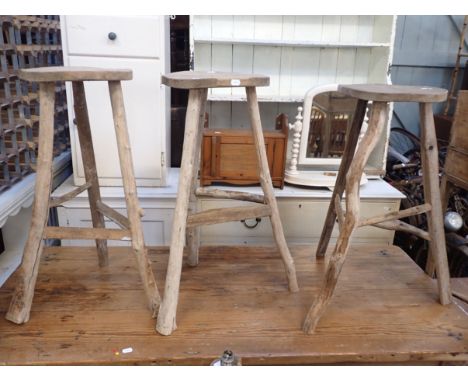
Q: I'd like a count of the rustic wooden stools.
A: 3